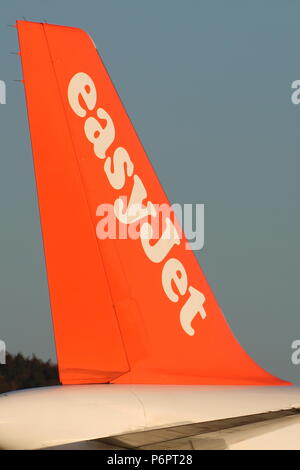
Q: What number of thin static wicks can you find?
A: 5